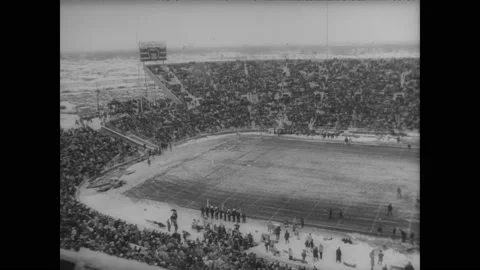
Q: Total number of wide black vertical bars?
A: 2